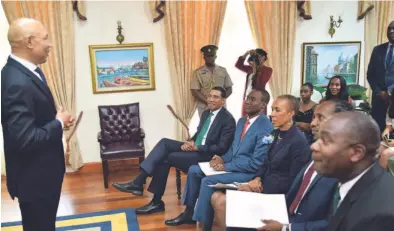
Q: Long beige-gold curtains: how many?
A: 4